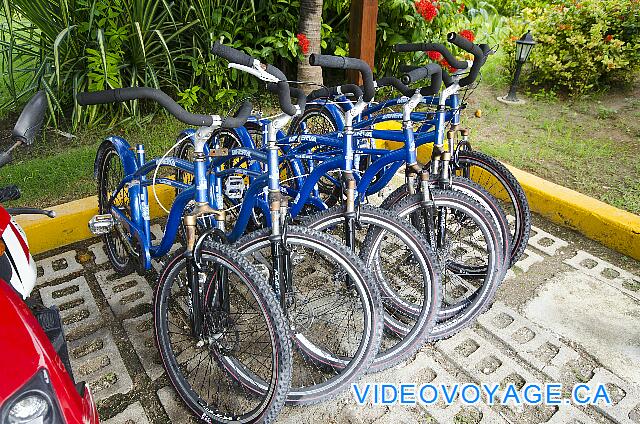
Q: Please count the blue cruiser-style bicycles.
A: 6